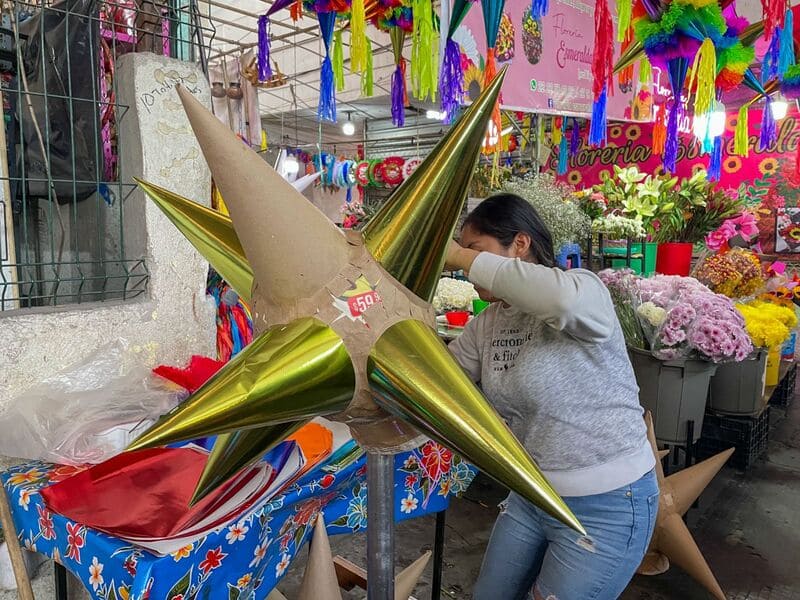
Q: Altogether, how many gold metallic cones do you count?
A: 5